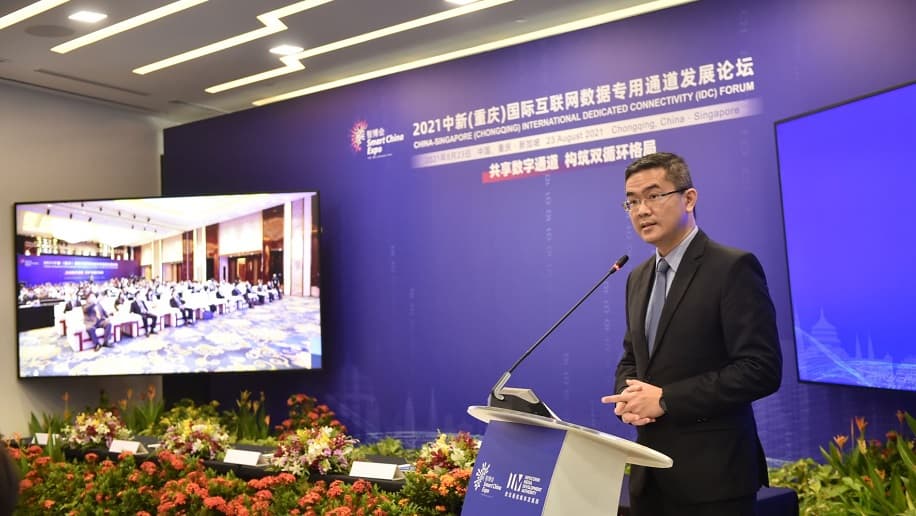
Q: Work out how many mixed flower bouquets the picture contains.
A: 4